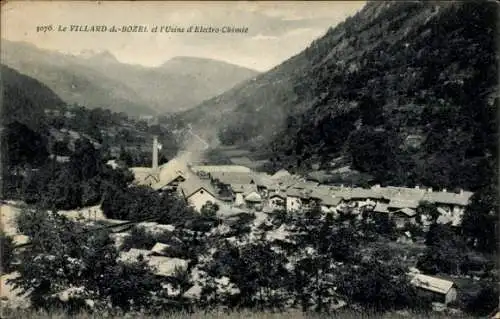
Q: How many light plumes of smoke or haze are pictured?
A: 1